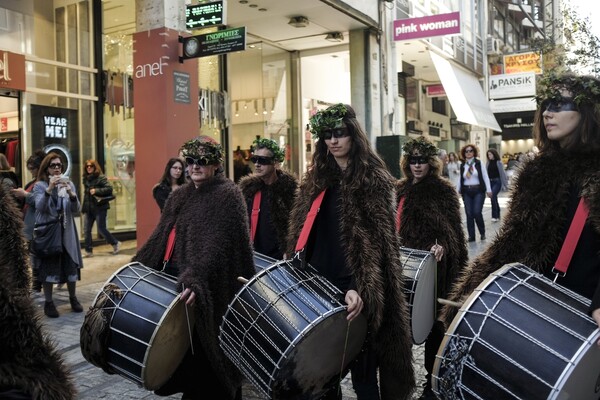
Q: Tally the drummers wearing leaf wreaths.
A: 5